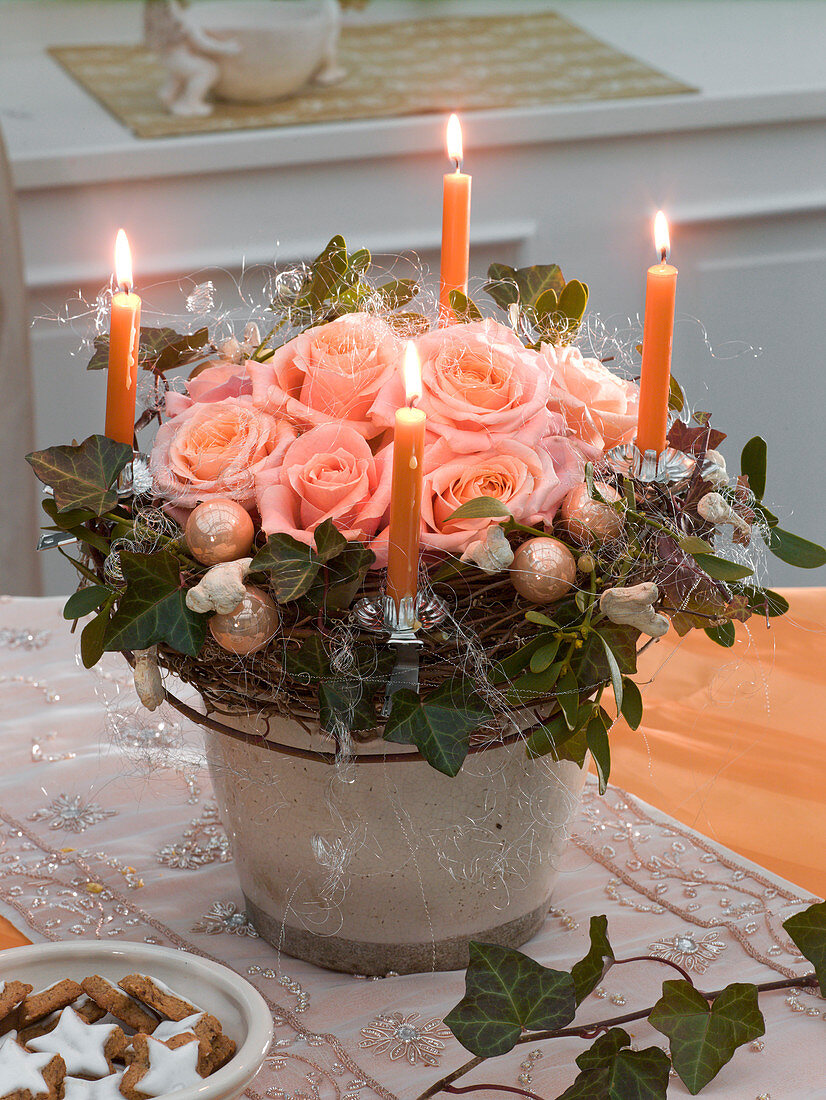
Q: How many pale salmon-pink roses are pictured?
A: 7